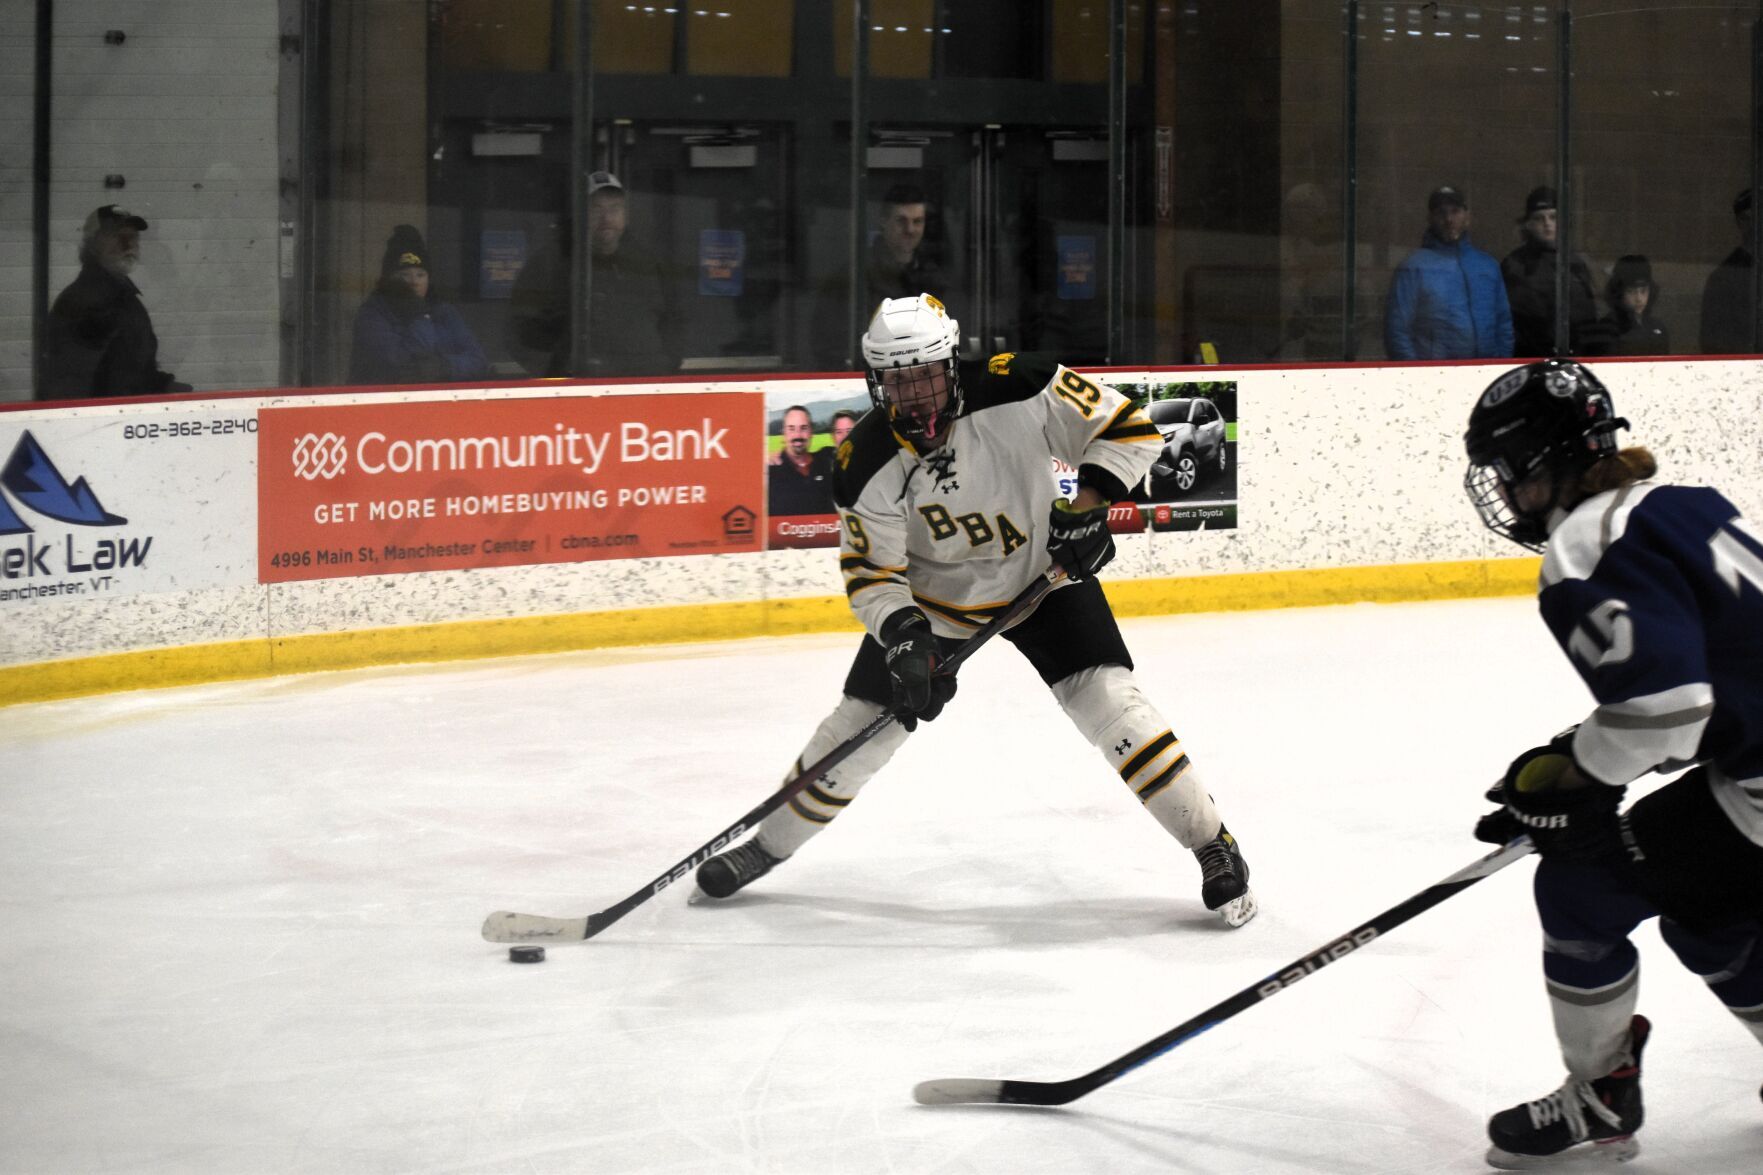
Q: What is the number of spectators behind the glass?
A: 8